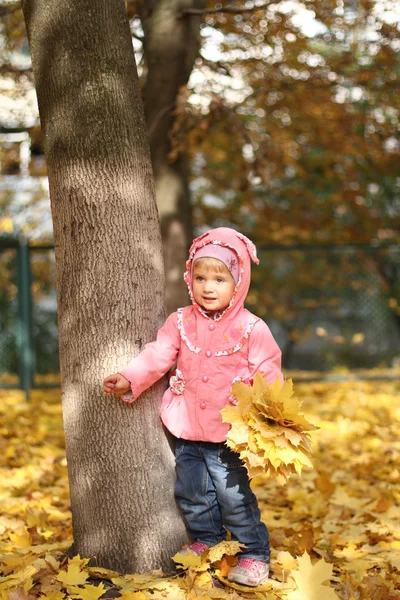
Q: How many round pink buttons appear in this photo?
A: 4